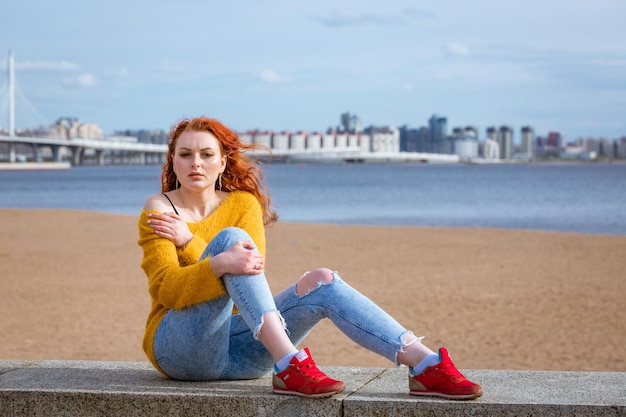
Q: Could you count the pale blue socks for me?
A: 2